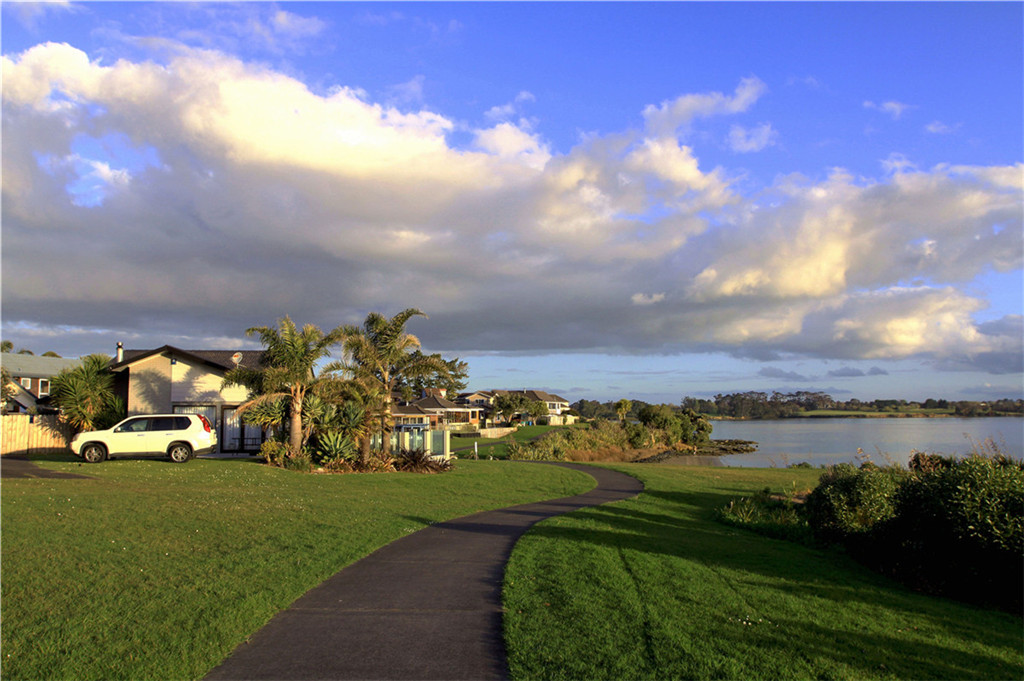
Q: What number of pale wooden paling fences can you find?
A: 1